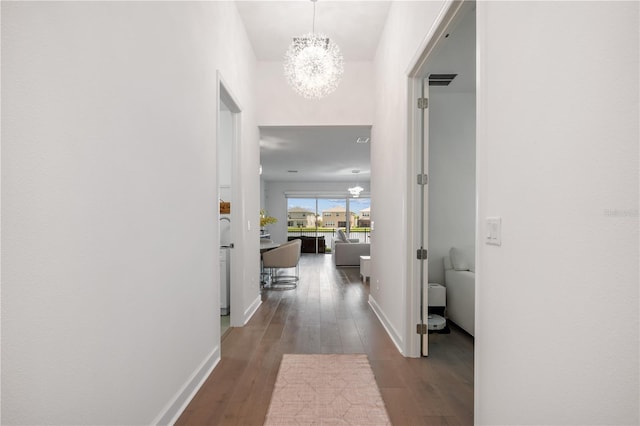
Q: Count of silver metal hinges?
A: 4